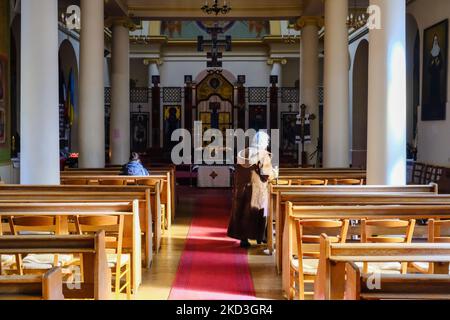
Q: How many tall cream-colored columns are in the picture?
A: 6